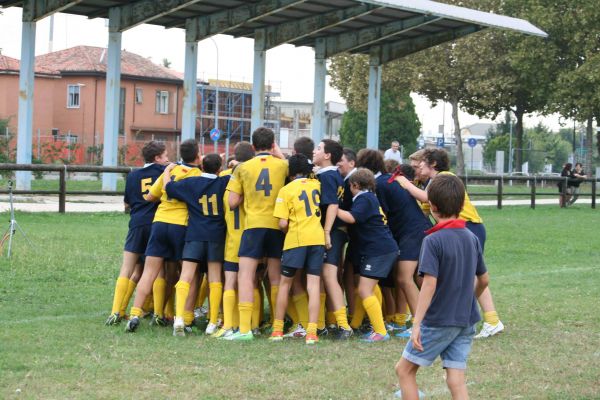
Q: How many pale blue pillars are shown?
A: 6